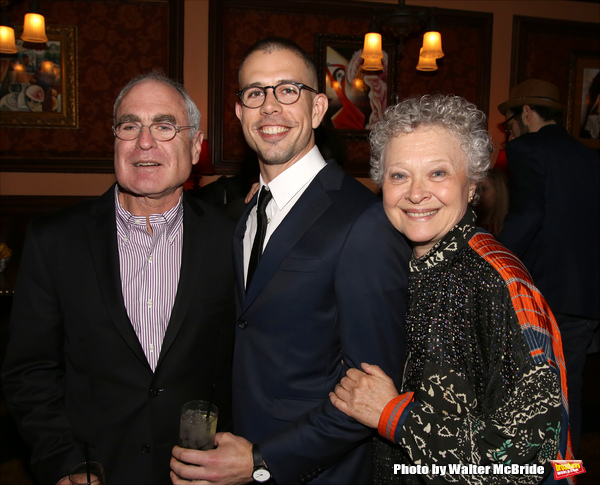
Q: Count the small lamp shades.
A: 6